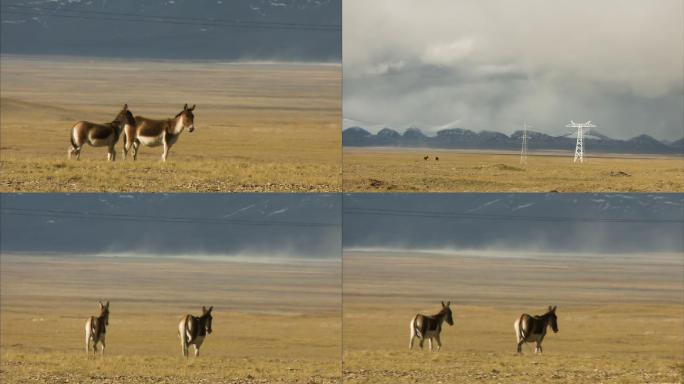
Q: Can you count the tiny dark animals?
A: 2